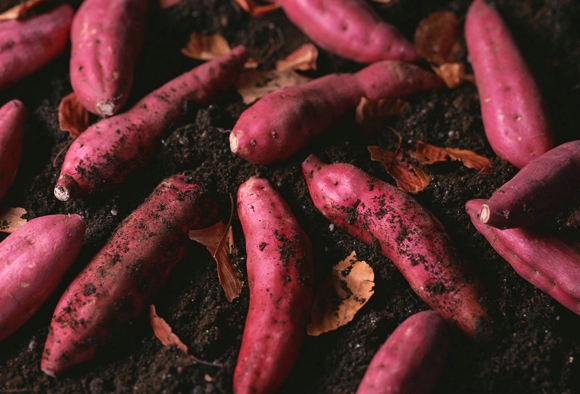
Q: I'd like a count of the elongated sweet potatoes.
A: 14